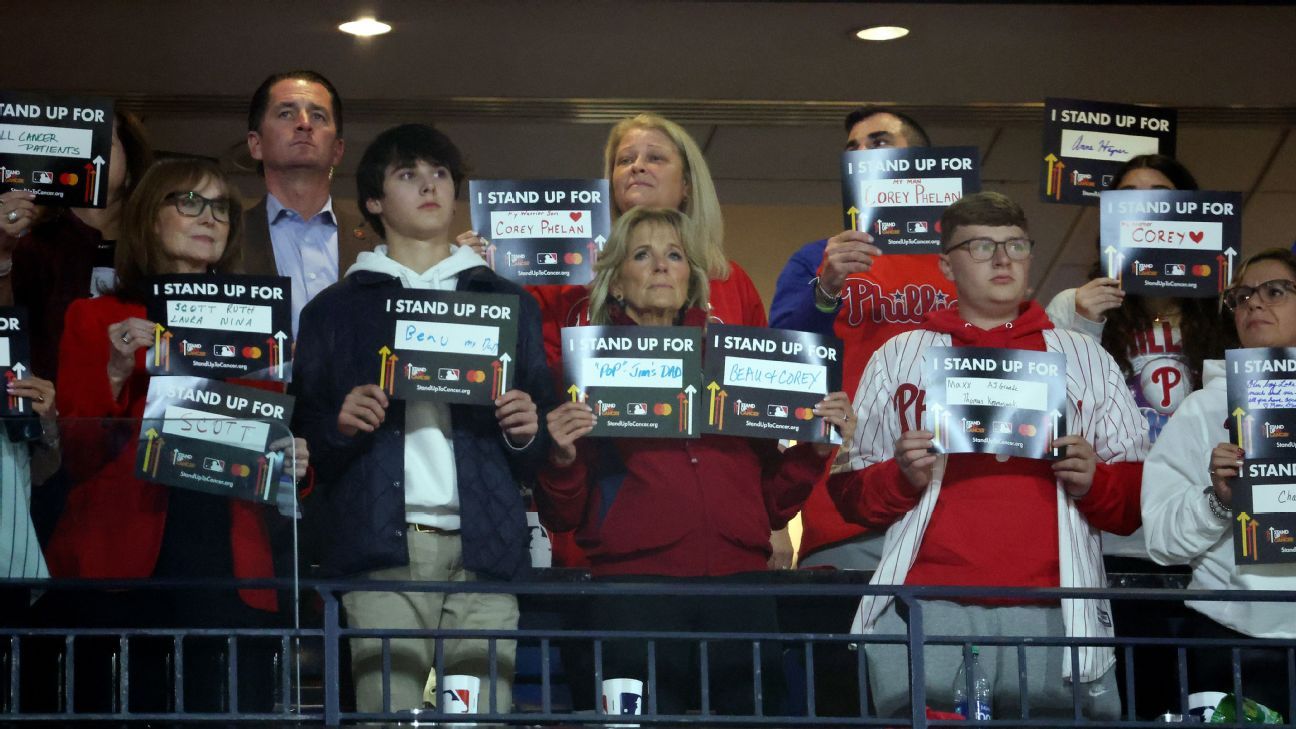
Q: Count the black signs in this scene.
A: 14